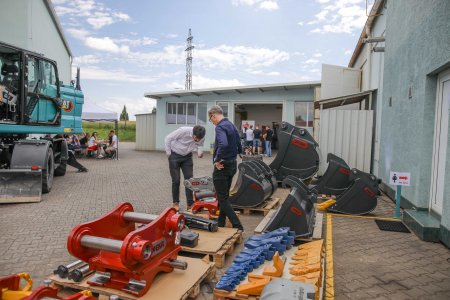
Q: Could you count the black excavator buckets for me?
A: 5